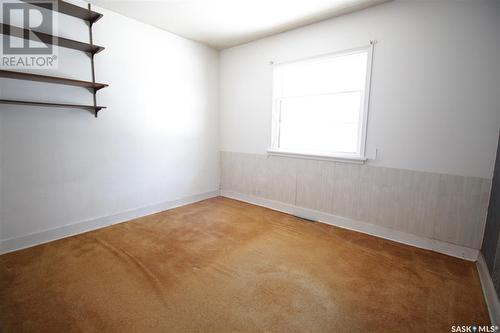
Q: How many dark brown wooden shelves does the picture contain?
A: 4